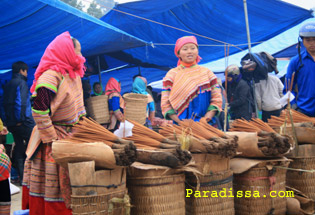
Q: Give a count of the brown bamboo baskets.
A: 7